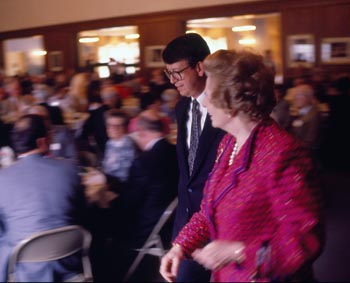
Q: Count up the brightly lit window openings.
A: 3